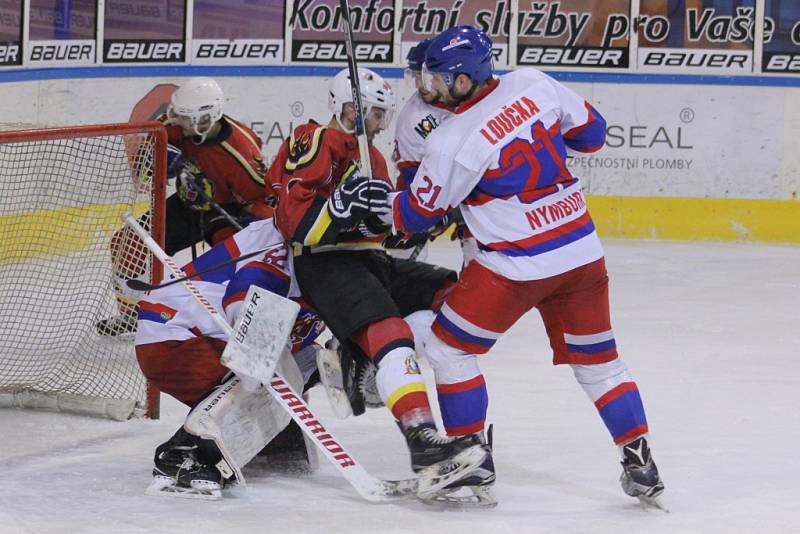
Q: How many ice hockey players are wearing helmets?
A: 4